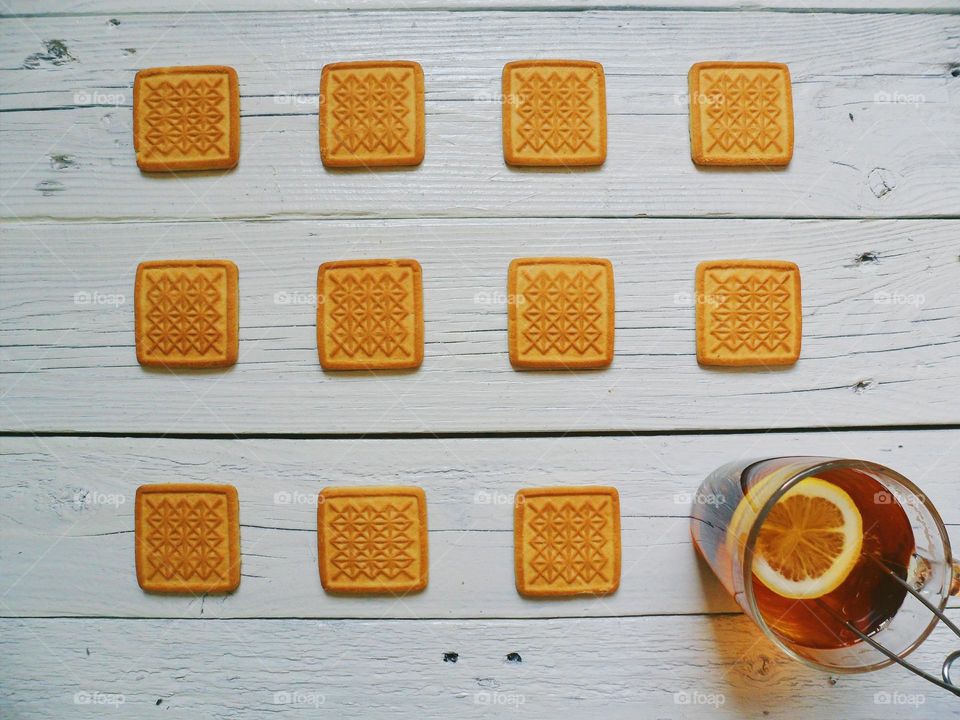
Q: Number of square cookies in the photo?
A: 11